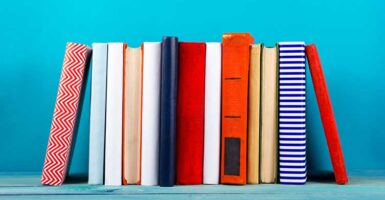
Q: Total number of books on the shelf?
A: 13